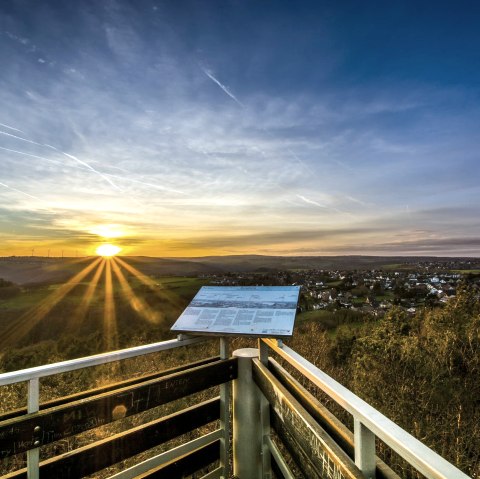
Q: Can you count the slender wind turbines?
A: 4